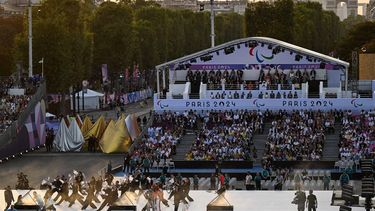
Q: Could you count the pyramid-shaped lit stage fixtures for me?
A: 3